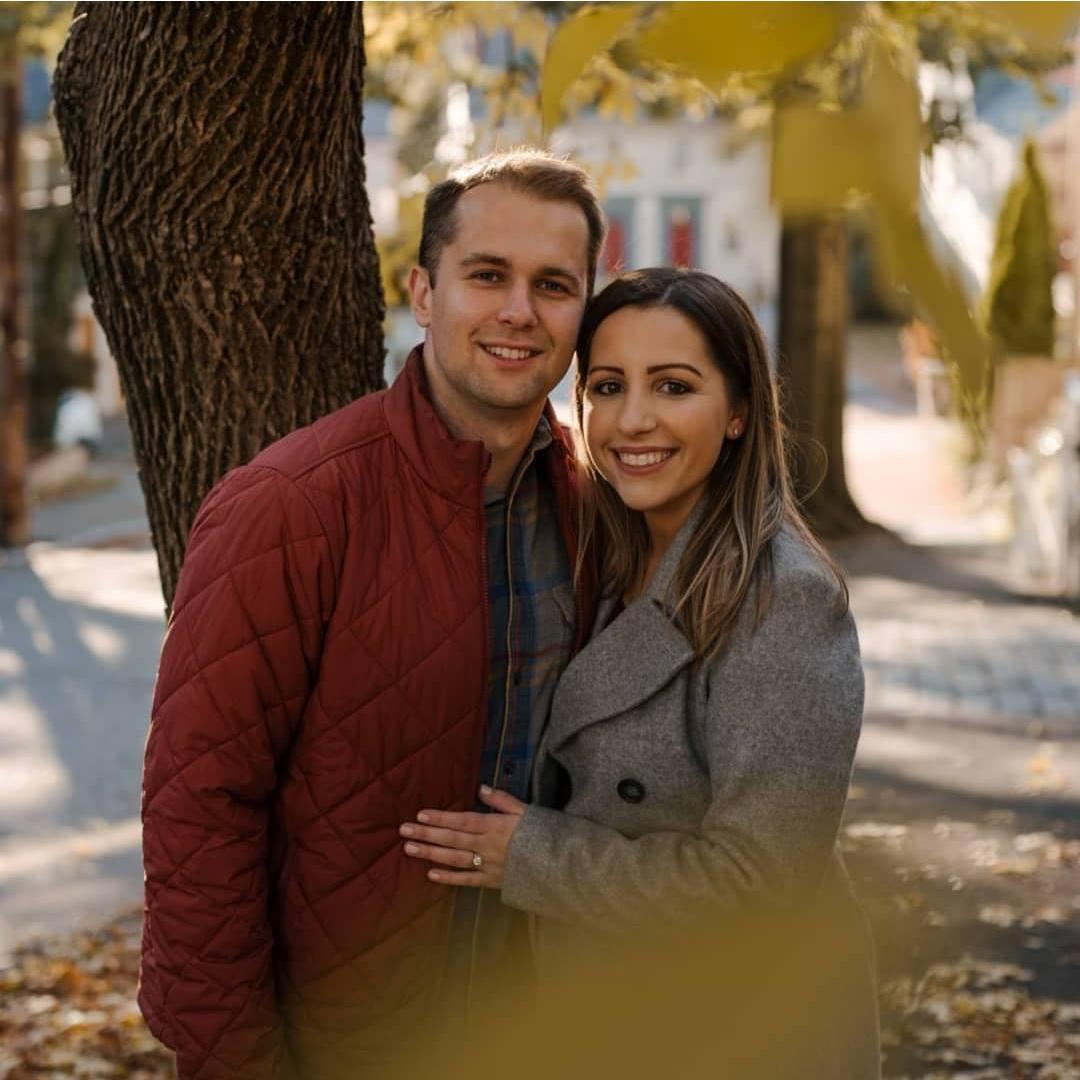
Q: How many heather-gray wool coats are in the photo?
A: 1